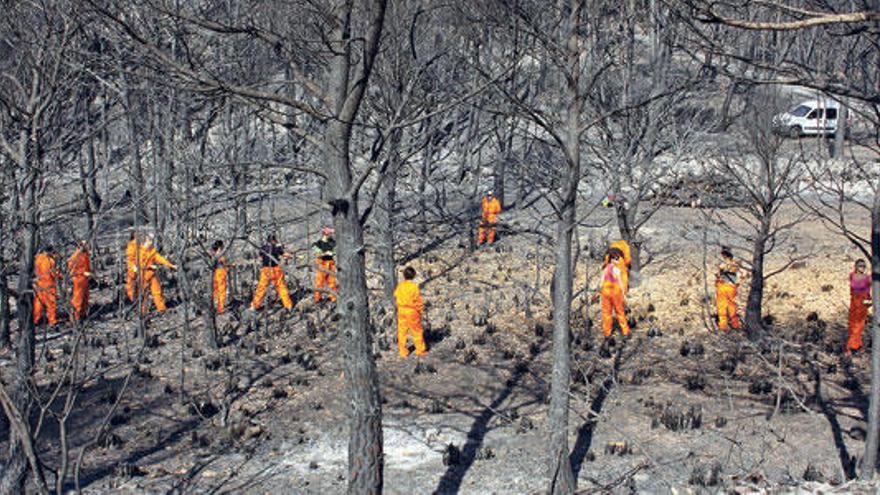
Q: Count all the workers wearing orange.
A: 13